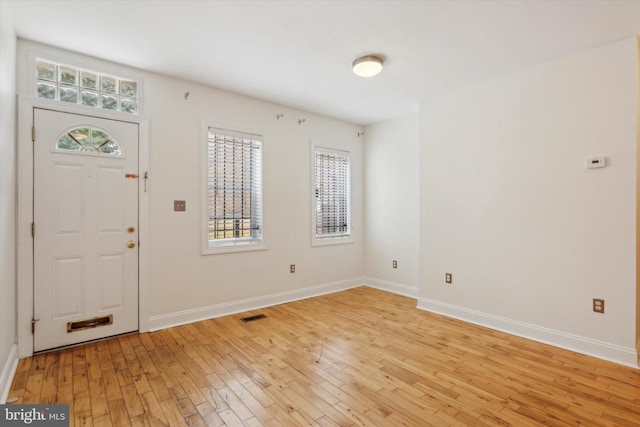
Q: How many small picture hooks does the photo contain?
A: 4